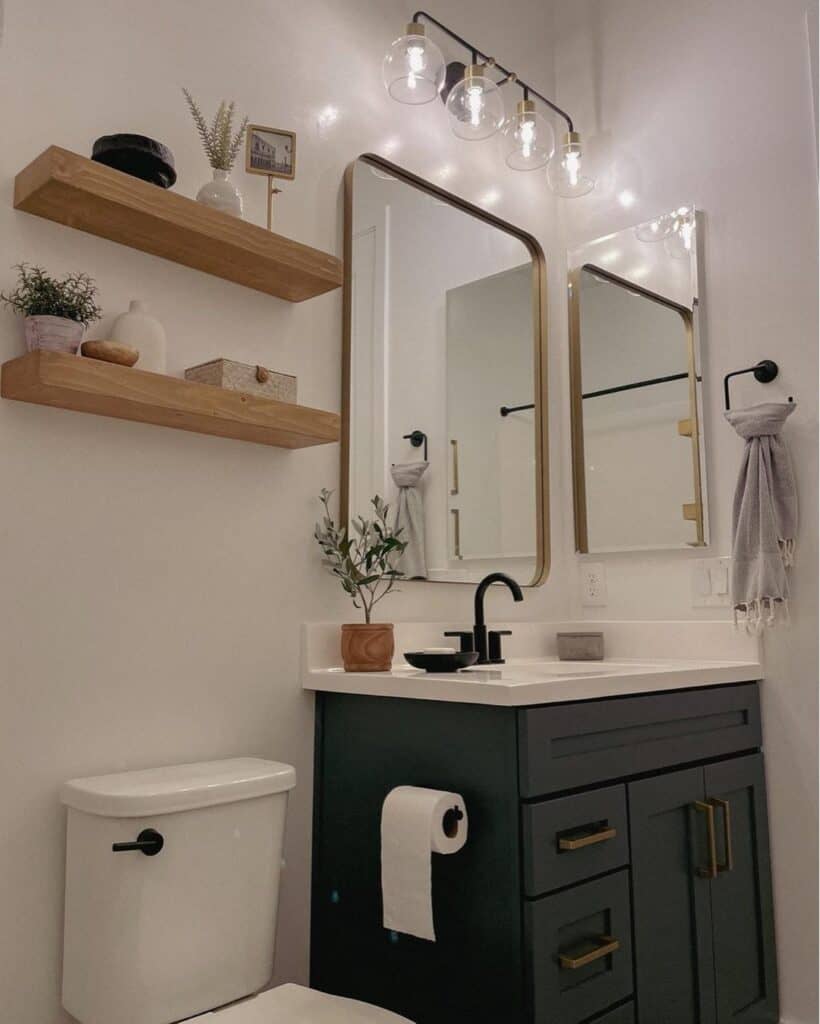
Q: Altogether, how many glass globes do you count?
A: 4